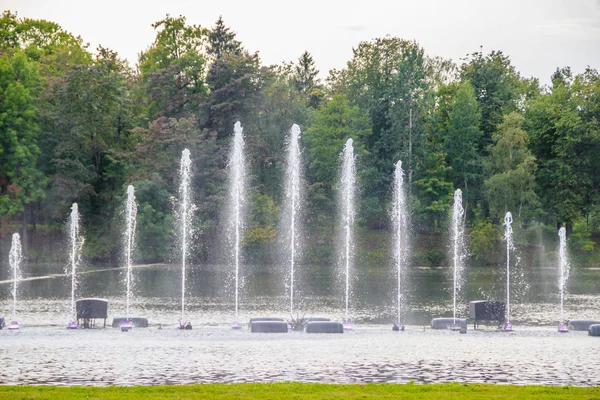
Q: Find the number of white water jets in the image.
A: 11